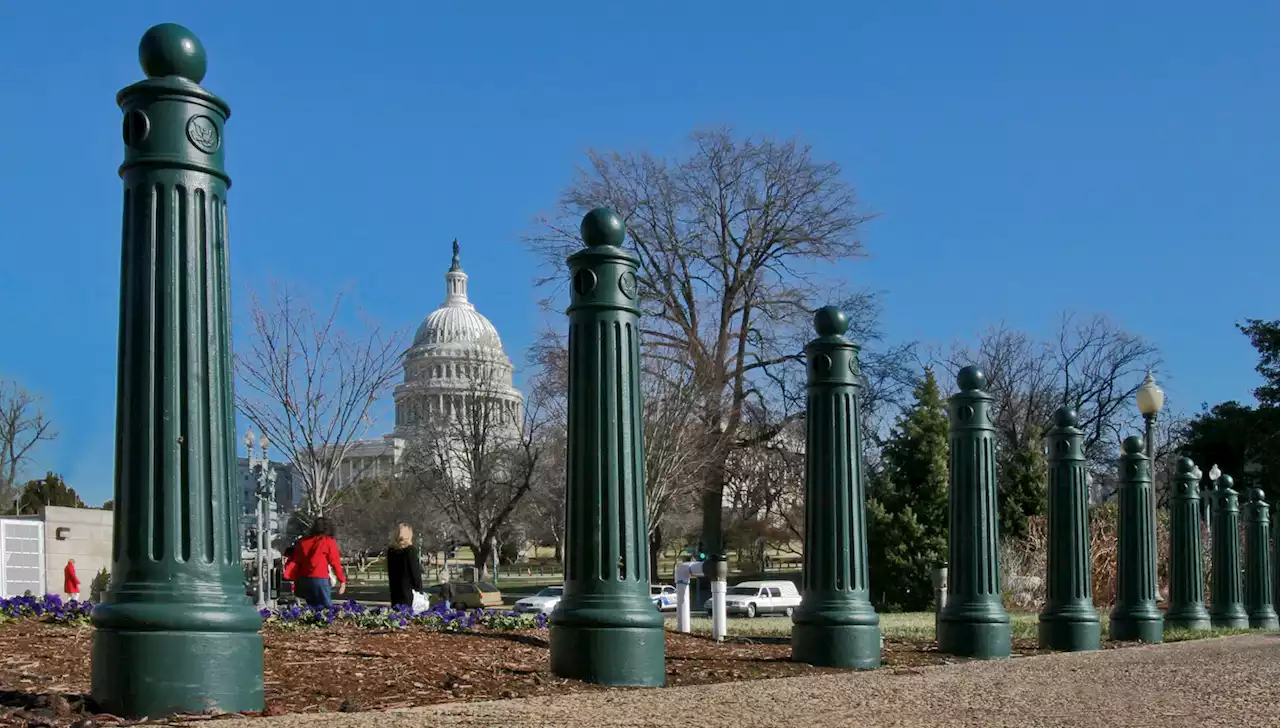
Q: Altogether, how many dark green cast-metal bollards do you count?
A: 9